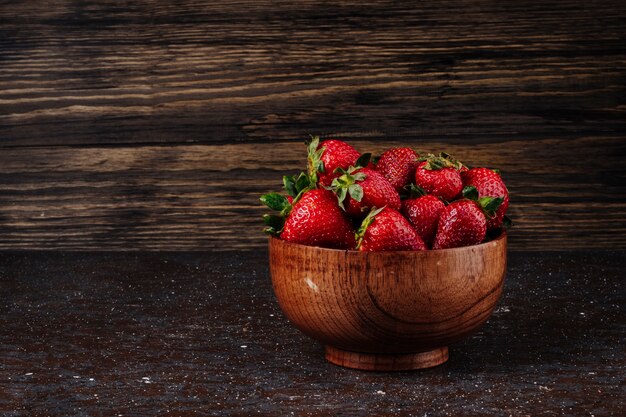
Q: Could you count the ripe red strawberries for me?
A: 9